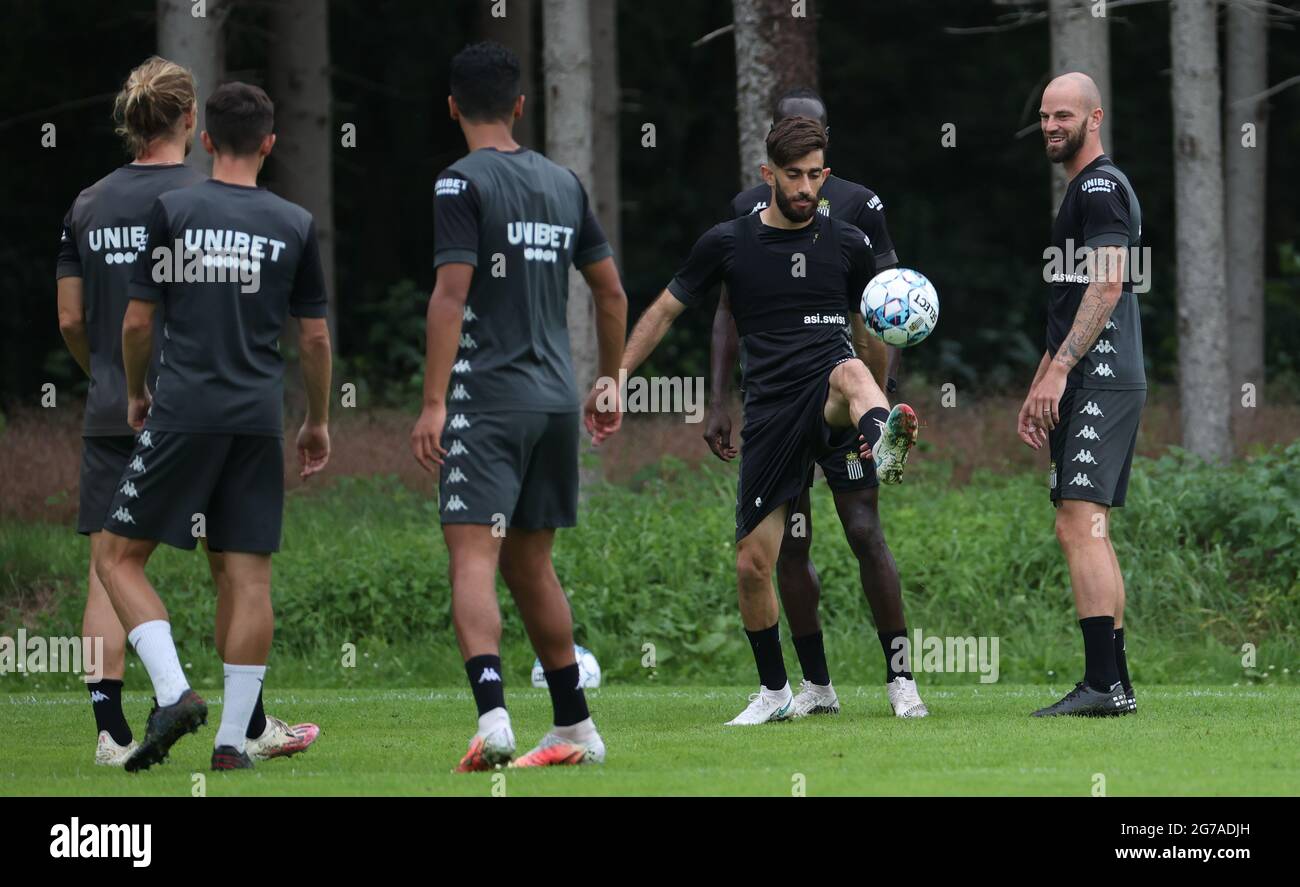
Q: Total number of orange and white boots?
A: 2